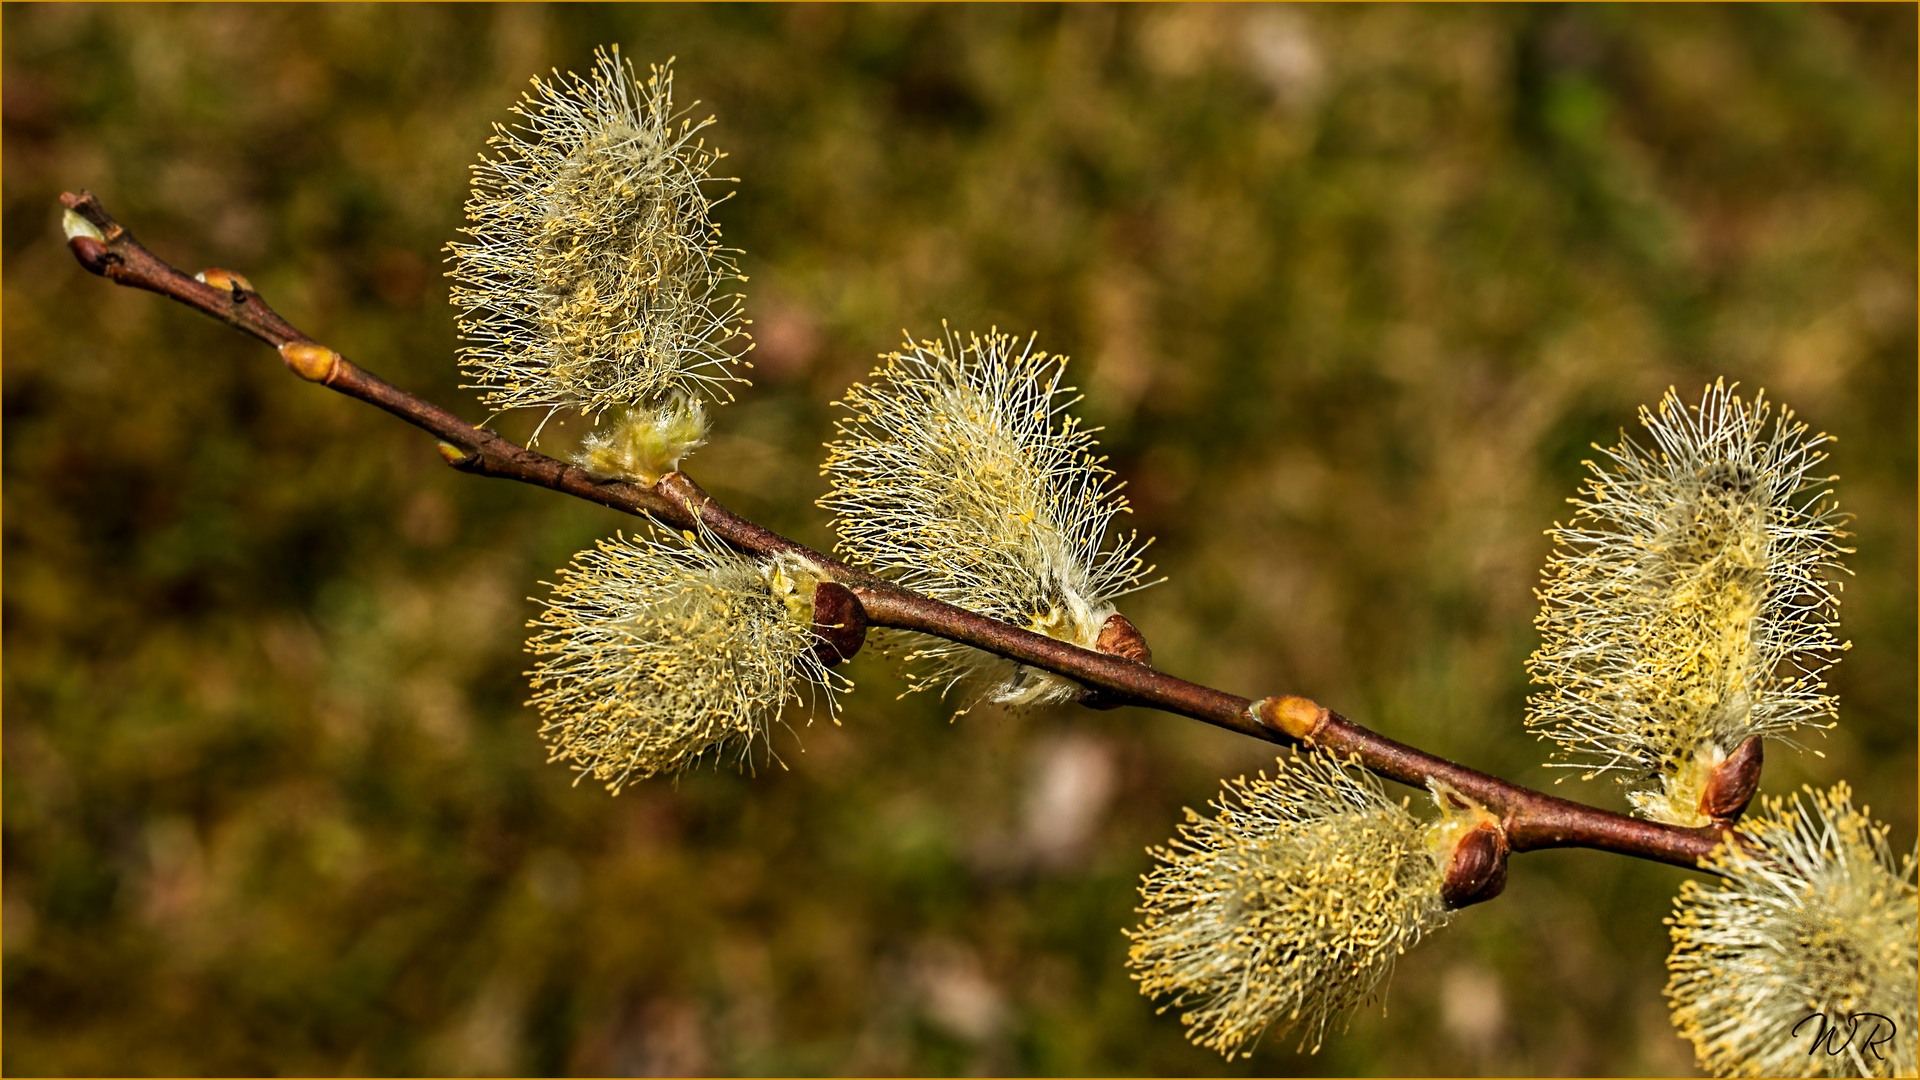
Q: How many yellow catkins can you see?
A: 6